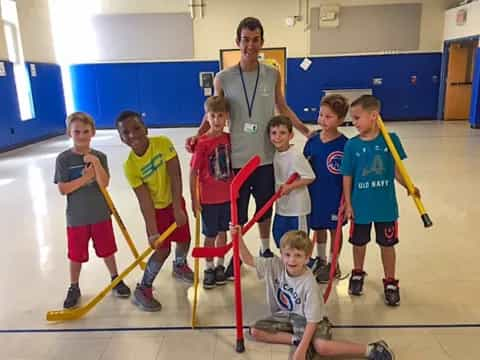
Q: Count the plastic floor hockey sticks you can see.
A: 7